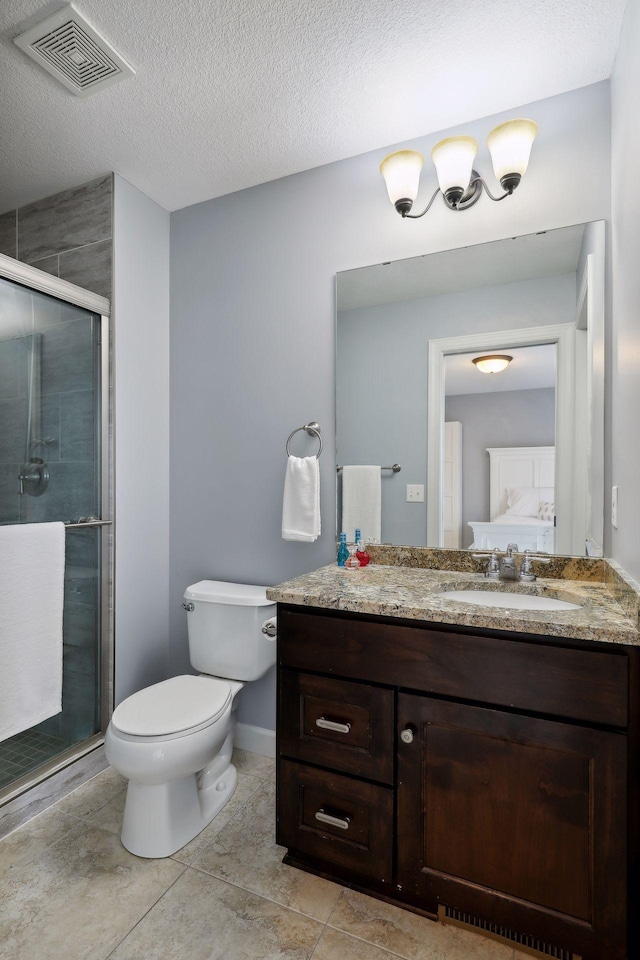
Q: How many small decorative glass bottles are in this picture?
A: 3